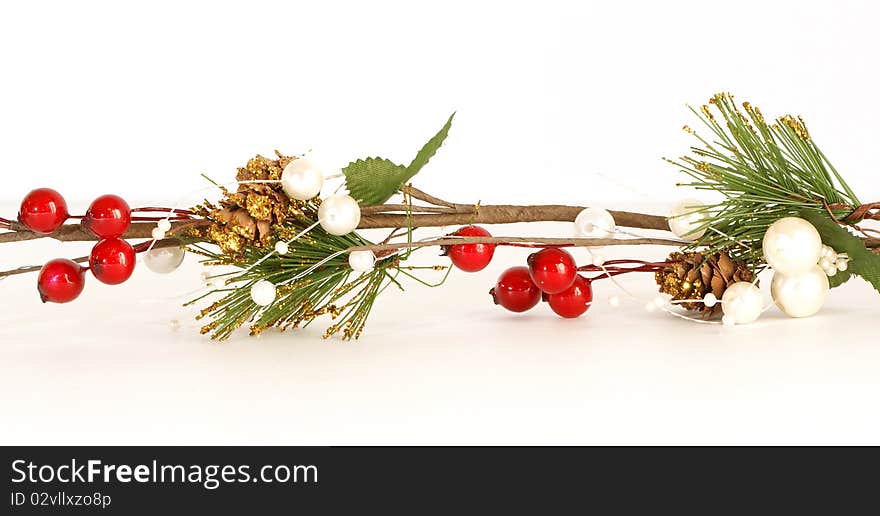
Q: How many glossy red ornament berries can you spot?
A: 8